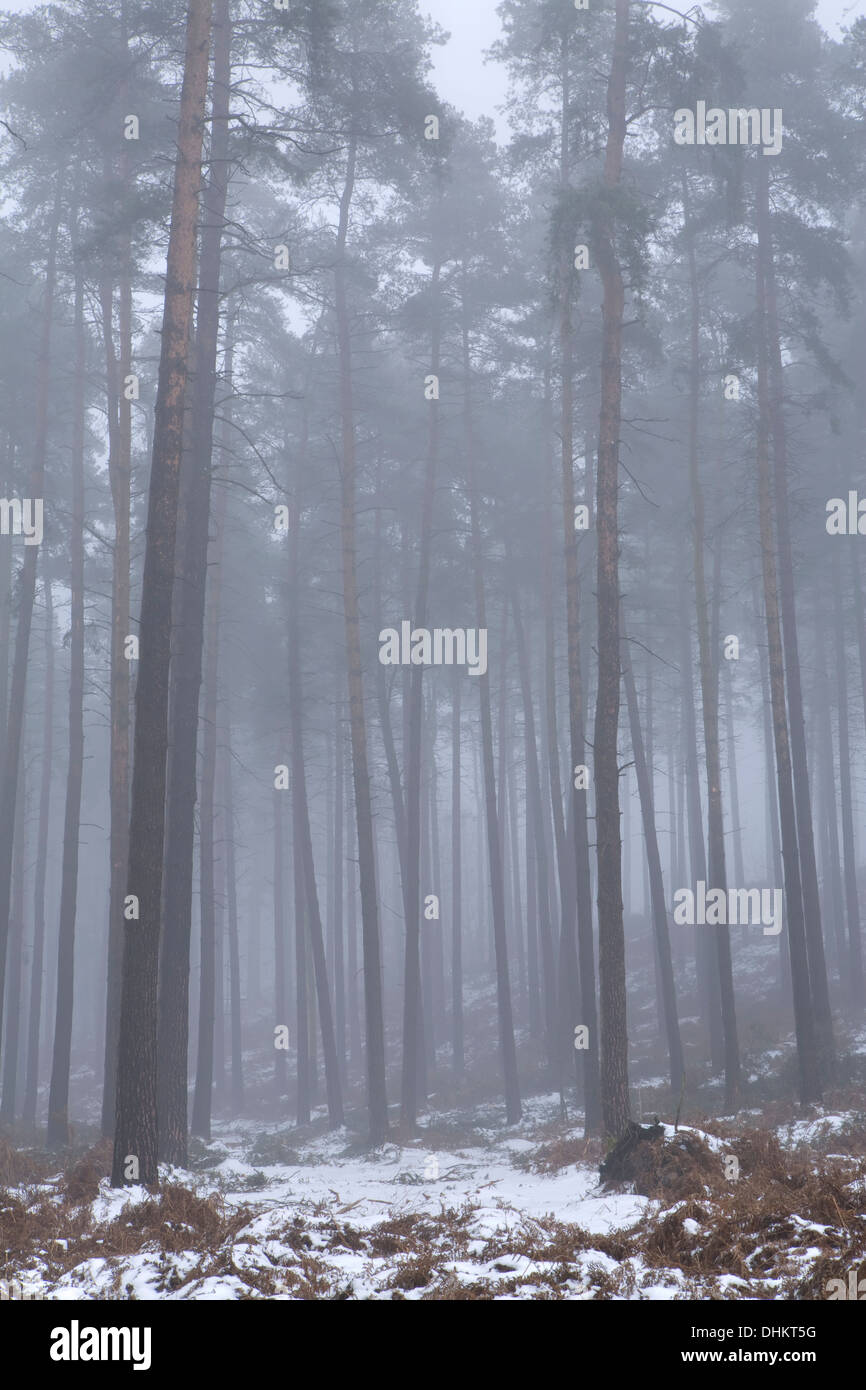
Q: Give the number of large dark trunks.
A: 3